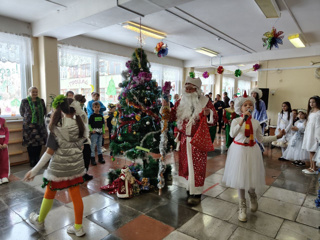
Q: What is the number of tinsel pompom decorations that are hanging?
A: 7